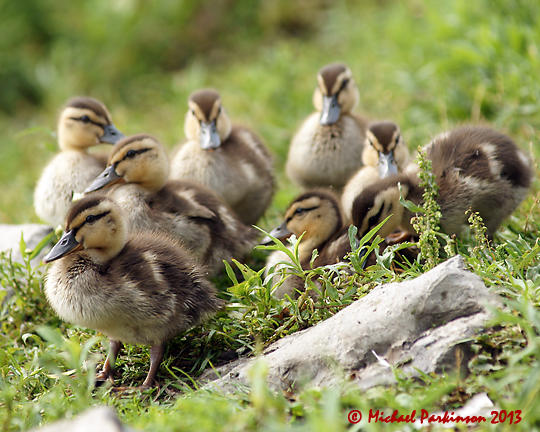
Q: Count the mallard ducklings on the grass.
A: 8